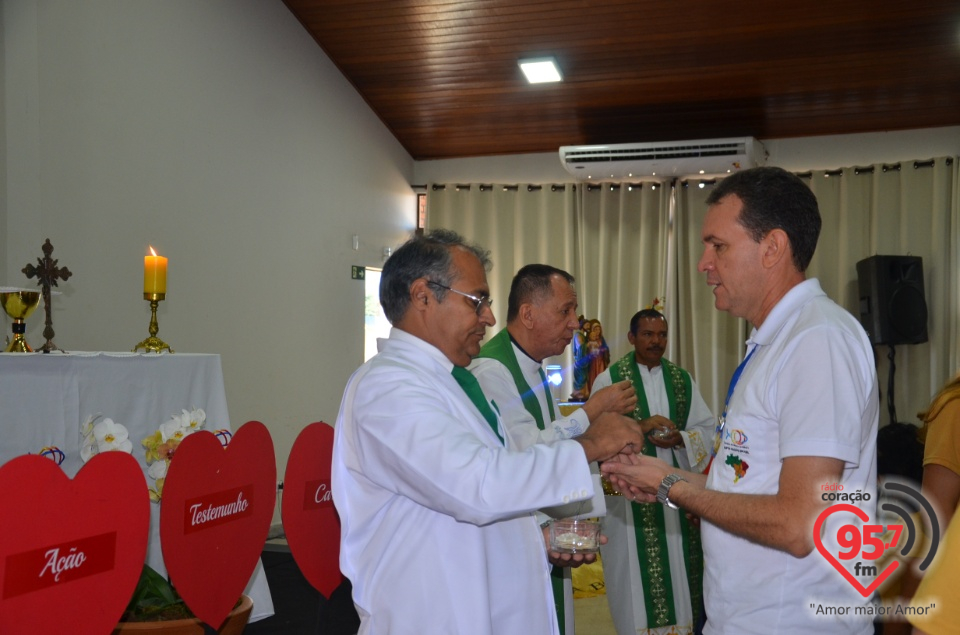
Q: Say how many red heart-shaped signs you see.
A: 3